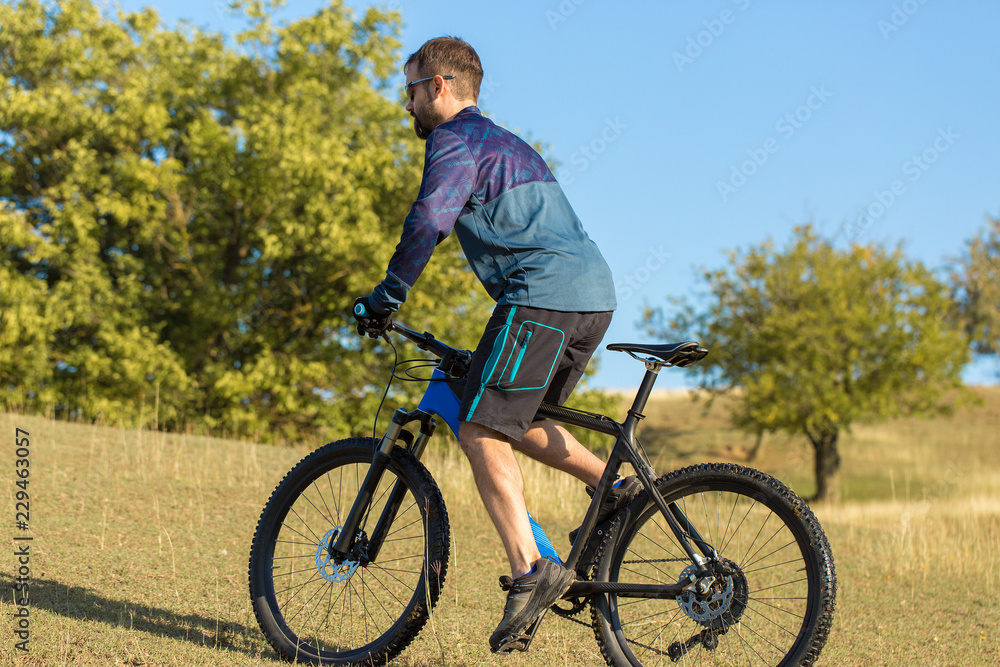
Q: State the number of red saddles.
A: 0